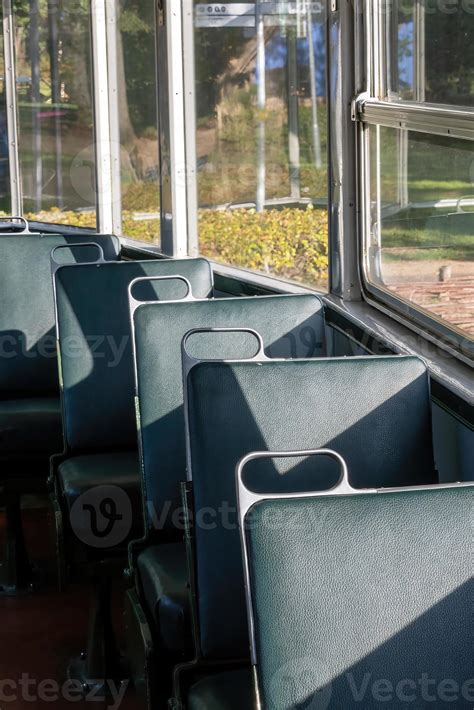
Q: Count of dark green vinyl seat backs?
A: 5